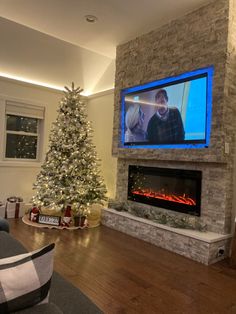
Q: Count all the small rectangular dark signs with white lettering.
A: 1